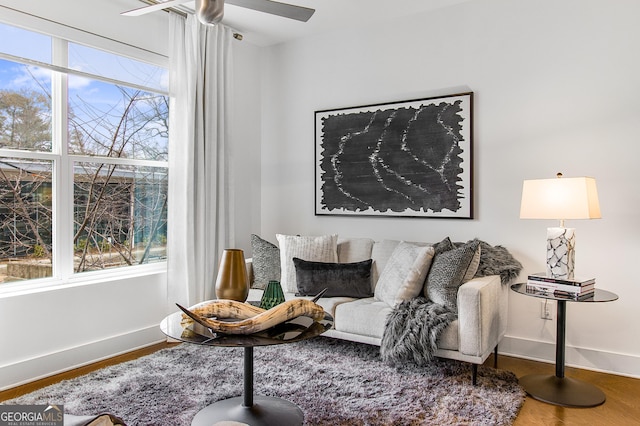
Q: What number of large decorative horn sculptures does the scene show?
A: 2